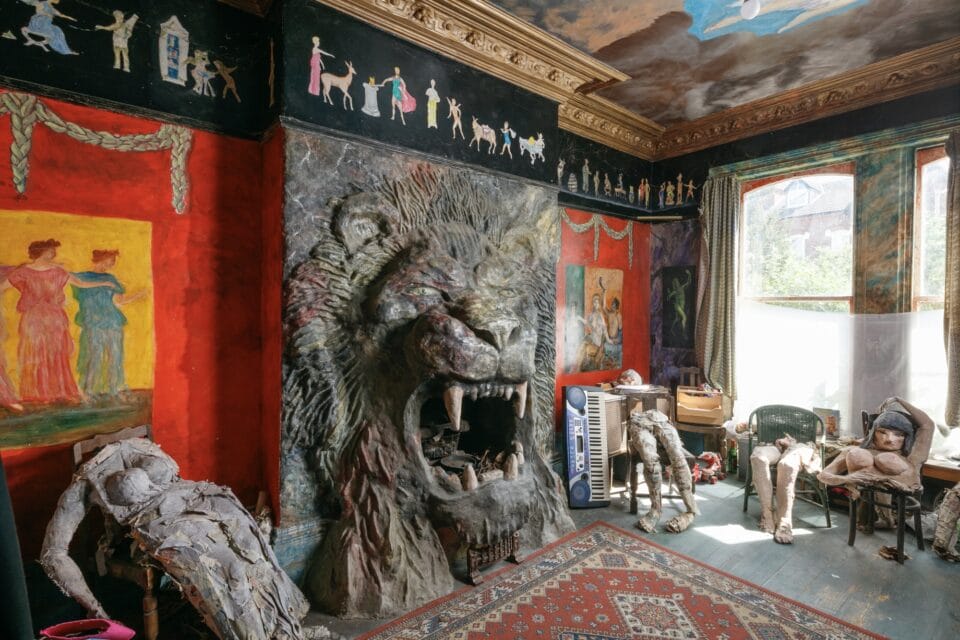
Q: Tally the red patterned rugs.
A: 1